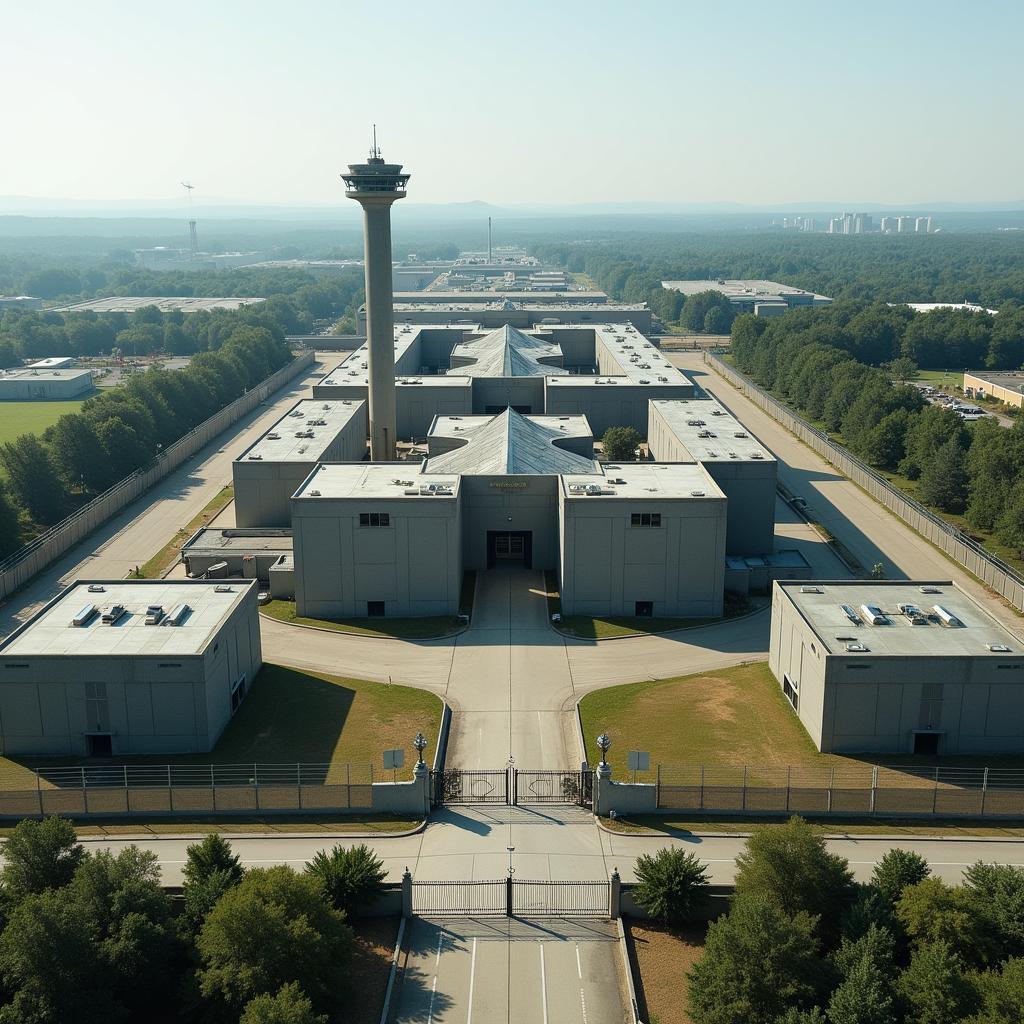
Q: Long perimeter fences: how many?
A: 2